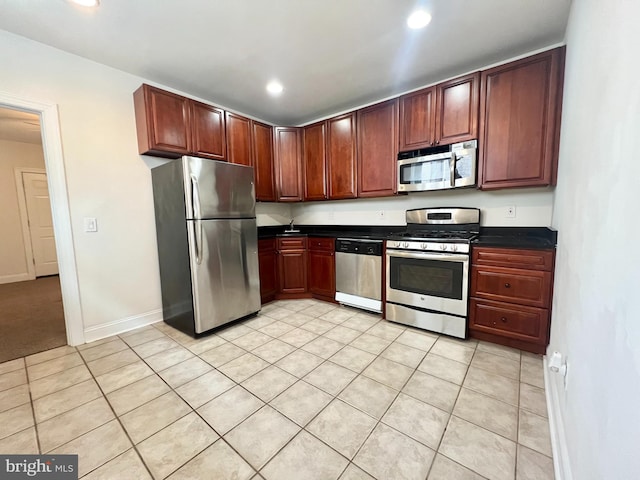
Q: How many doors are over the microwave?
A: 2